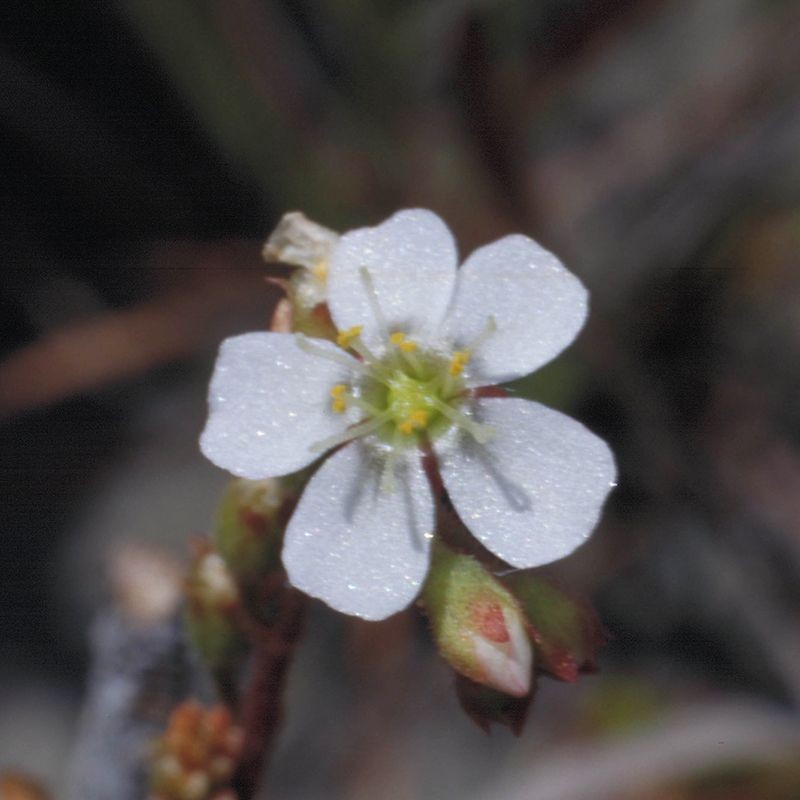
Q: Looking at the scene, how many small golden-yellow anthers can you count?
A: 5